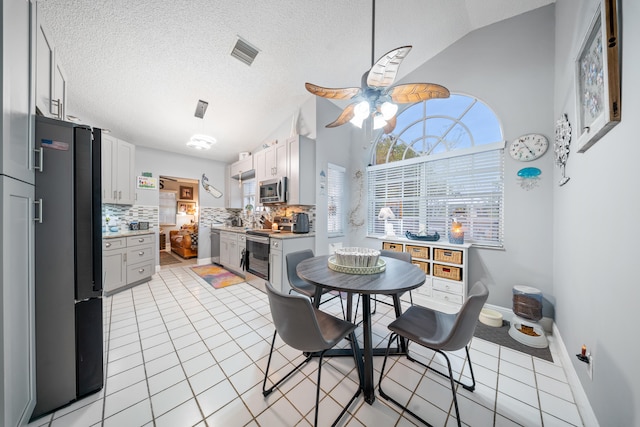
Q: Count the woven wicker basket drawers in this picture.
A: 5